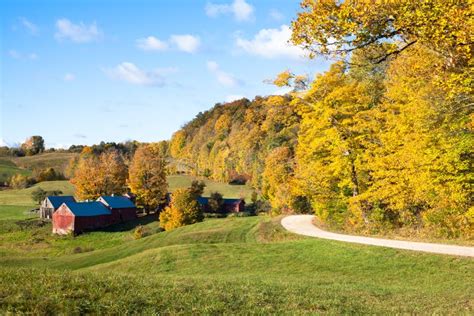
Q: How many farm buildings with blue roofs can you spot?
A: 4